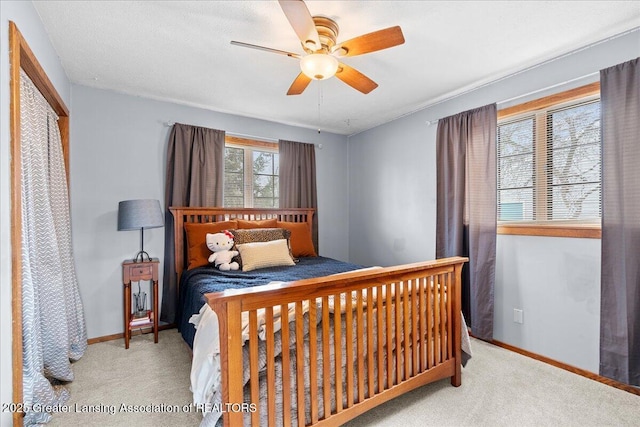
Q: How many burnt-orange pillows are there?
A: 3